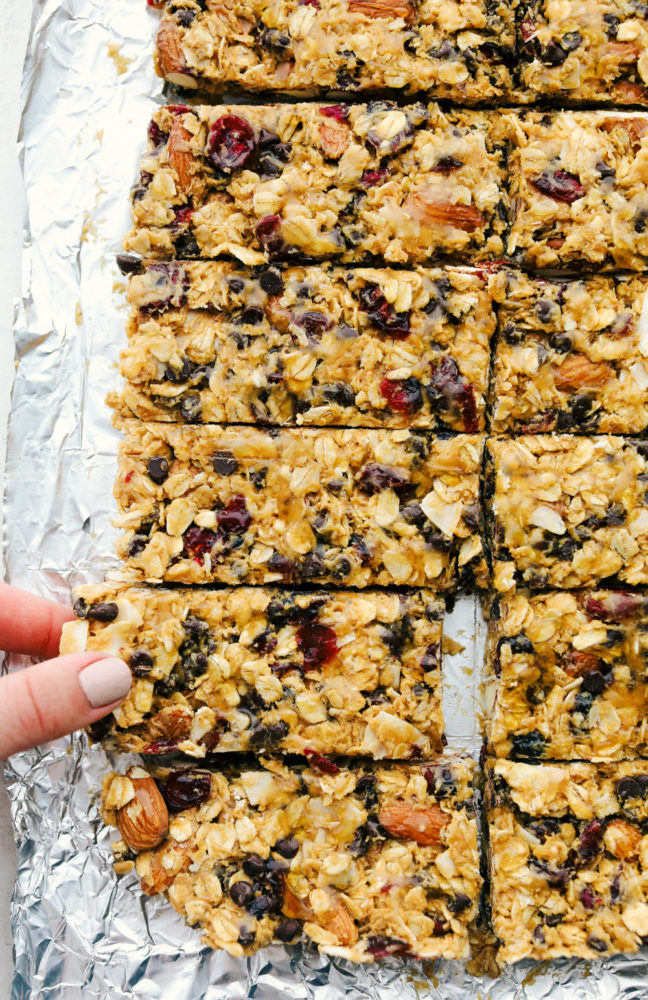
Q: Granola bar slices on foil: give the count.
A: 12